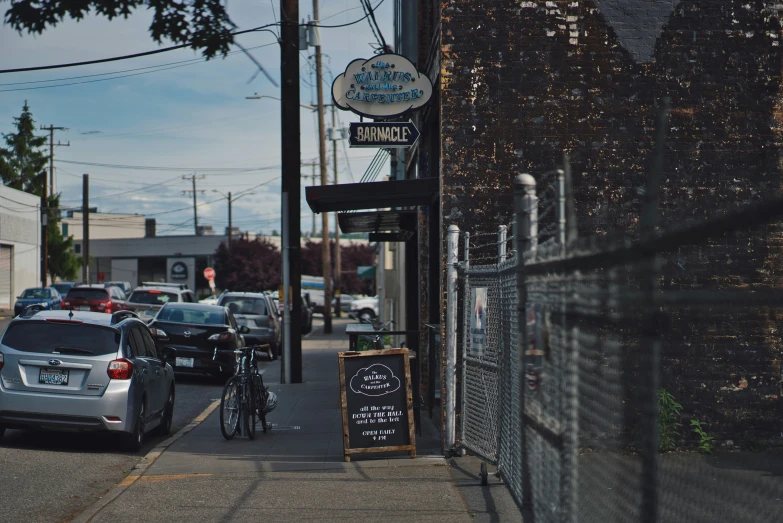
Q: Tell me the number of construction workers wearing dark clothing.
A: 0